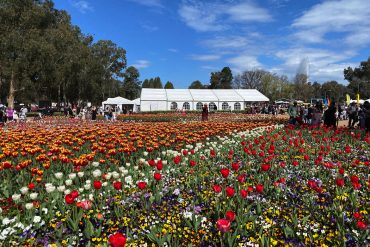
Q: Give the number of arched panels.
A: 6